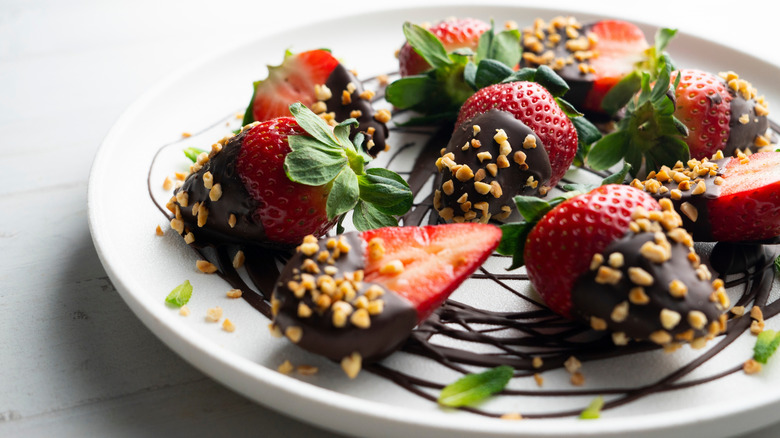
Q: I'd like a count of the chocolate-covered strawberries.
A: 9